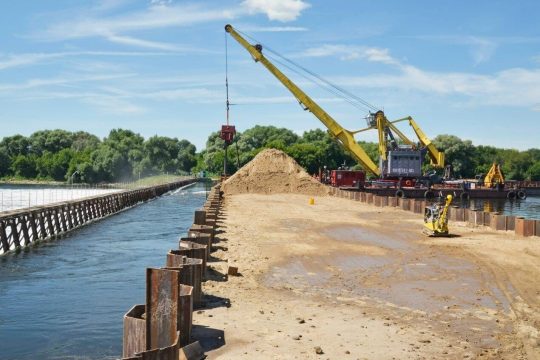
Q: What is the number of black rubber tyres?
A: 5